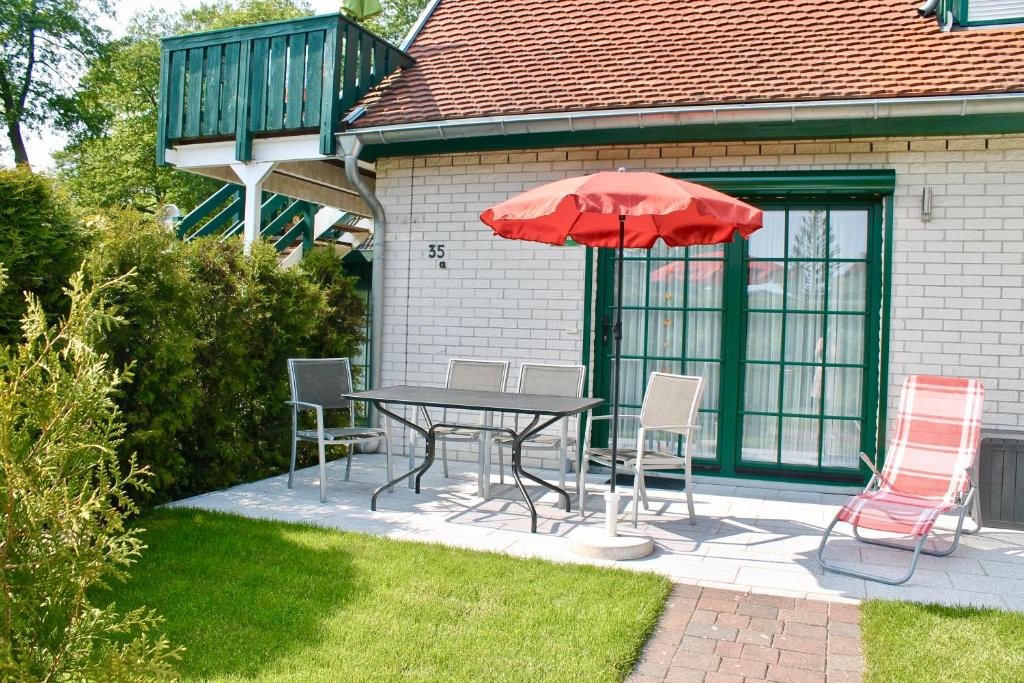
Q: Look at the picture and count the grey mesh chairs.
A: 4